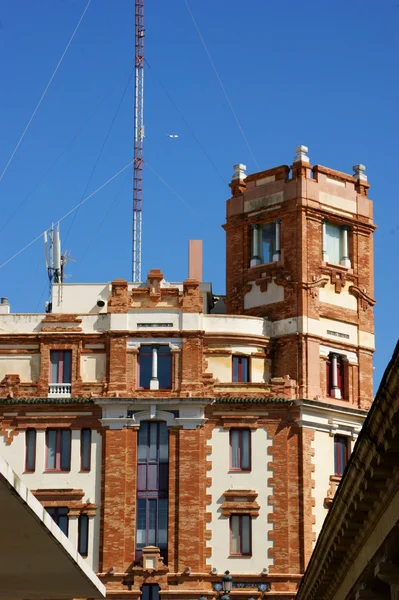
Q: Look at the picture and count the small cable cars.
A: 0